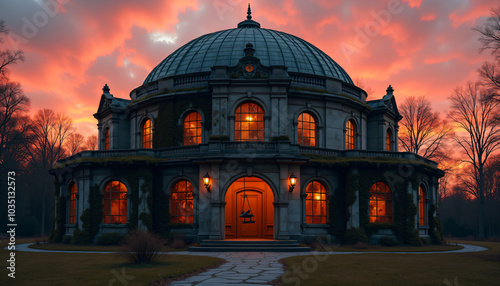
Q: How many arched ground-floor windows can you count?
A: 6